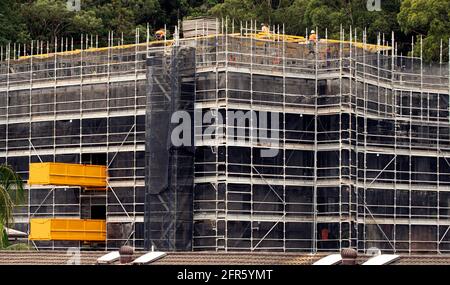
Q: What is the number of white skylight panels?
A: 4